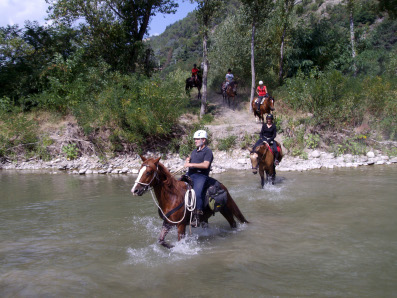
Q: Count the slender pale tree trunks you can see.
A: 4